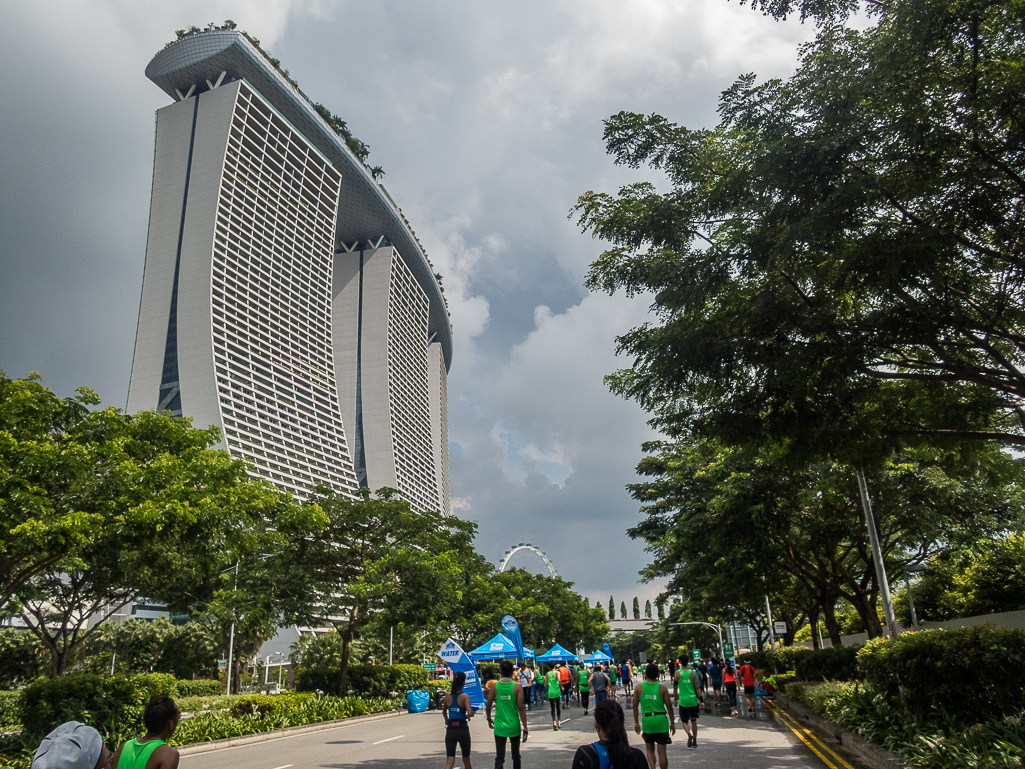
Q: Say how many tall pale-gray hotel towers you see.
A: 3